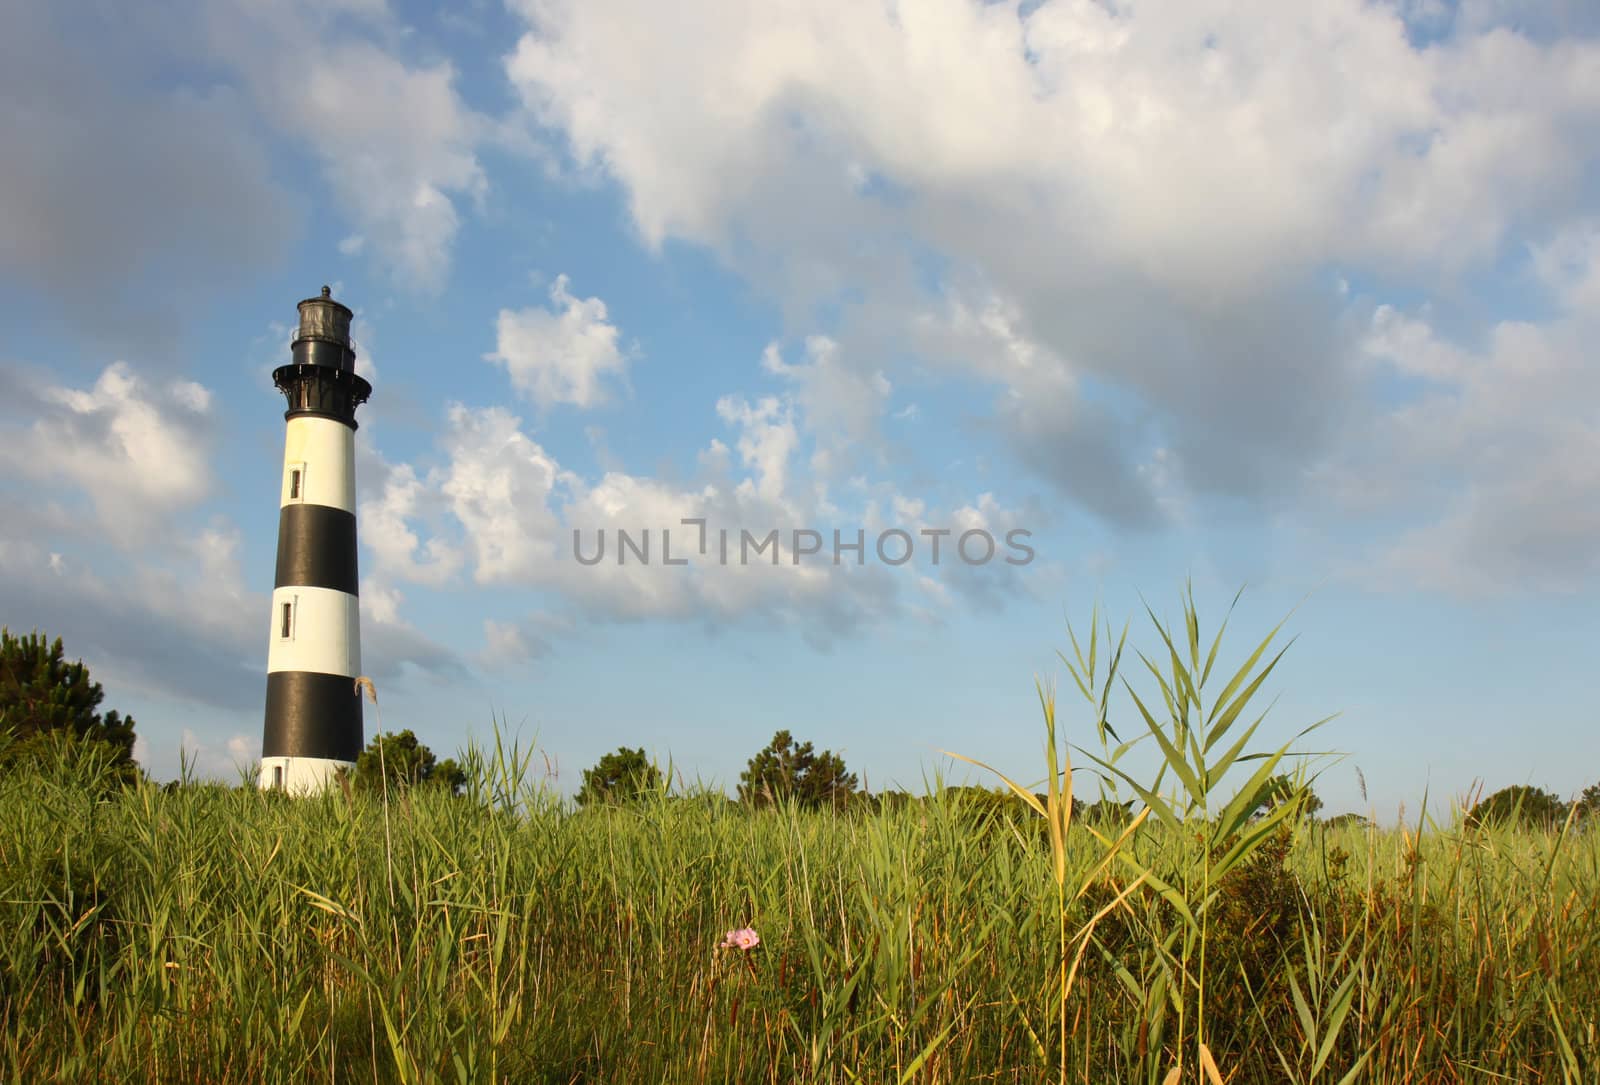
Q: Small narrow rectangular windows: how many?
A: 3